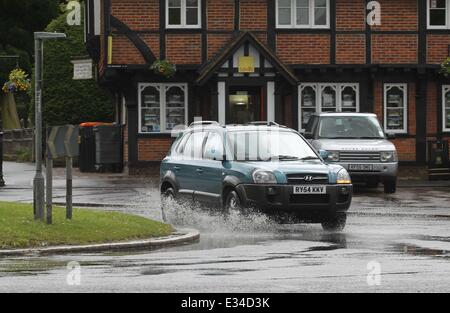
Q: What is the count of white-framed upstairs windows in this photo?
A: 3